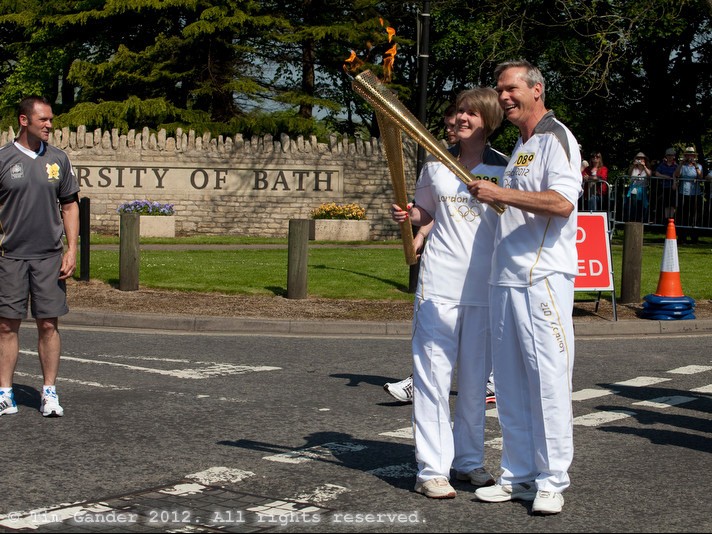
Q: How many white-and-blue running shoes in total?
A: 2